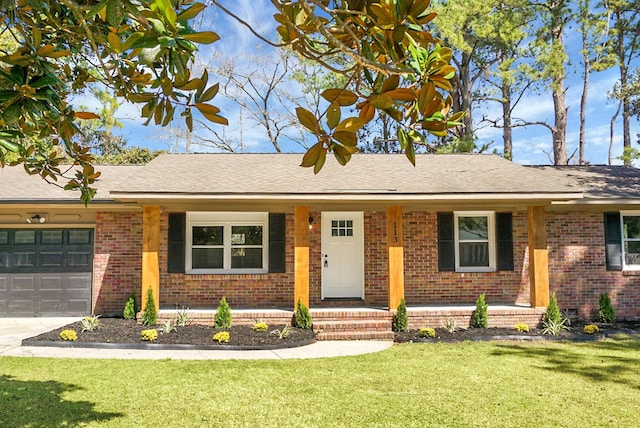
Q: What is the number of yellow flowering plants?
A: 7